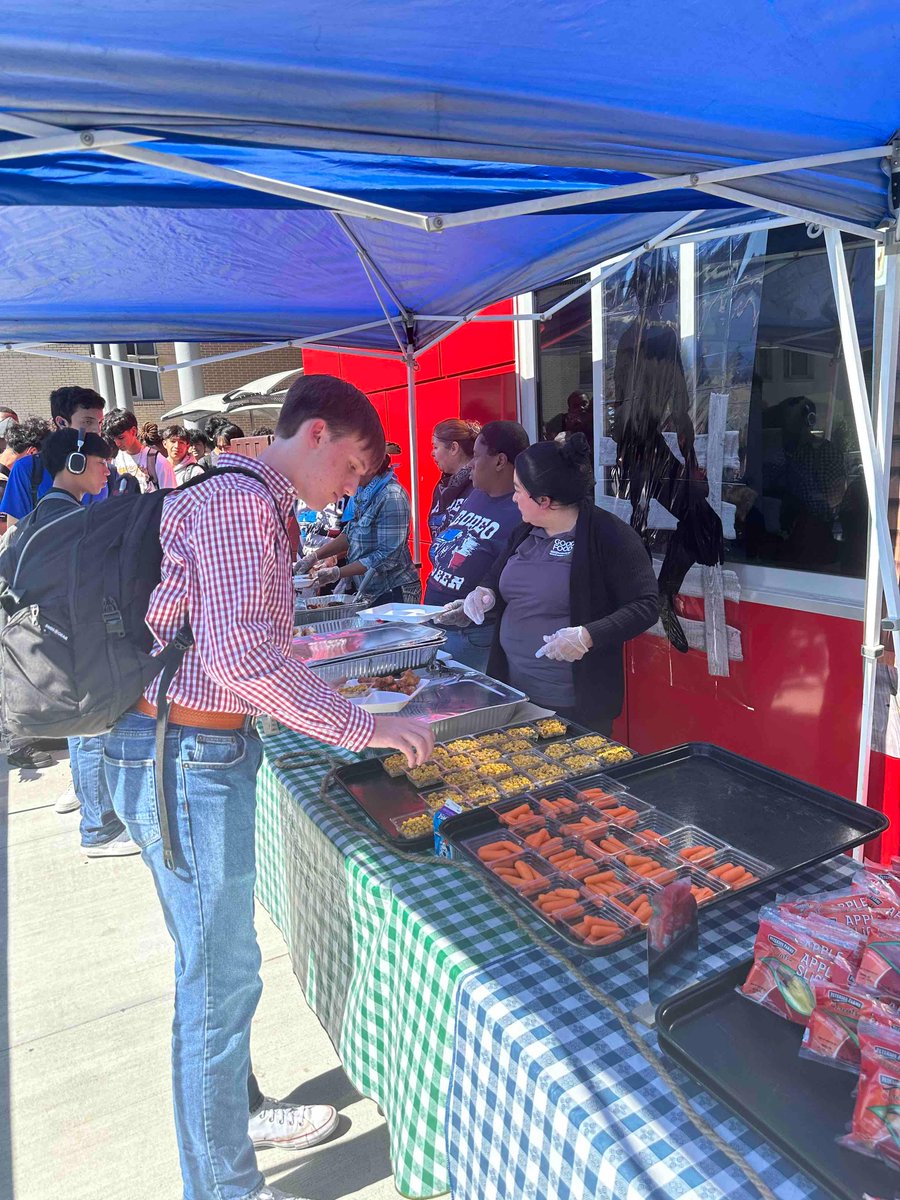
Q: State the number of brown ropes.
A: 1